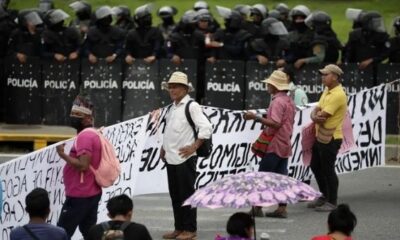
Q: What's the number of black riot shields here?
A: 10